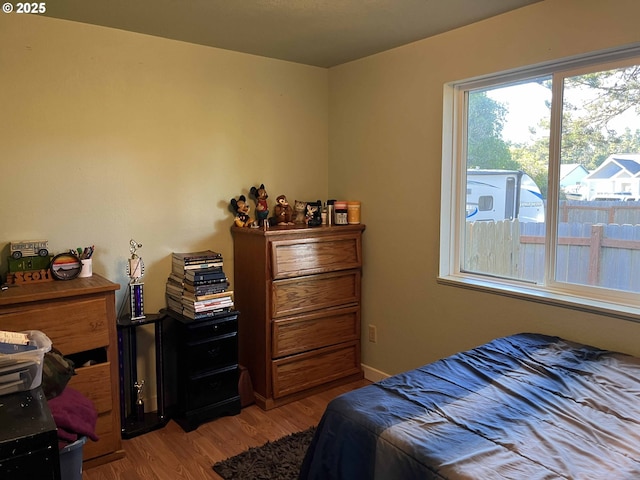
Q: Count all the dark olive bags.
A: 1